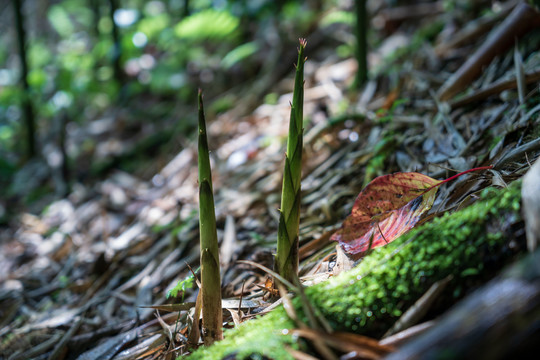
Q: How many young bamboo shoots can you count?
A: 2